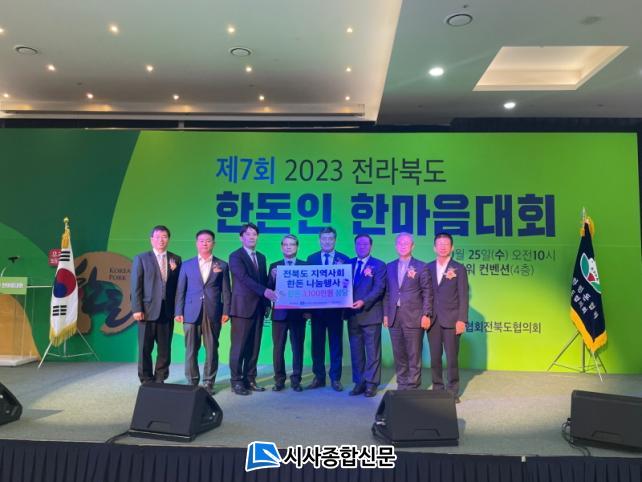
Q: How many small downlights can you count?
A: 13